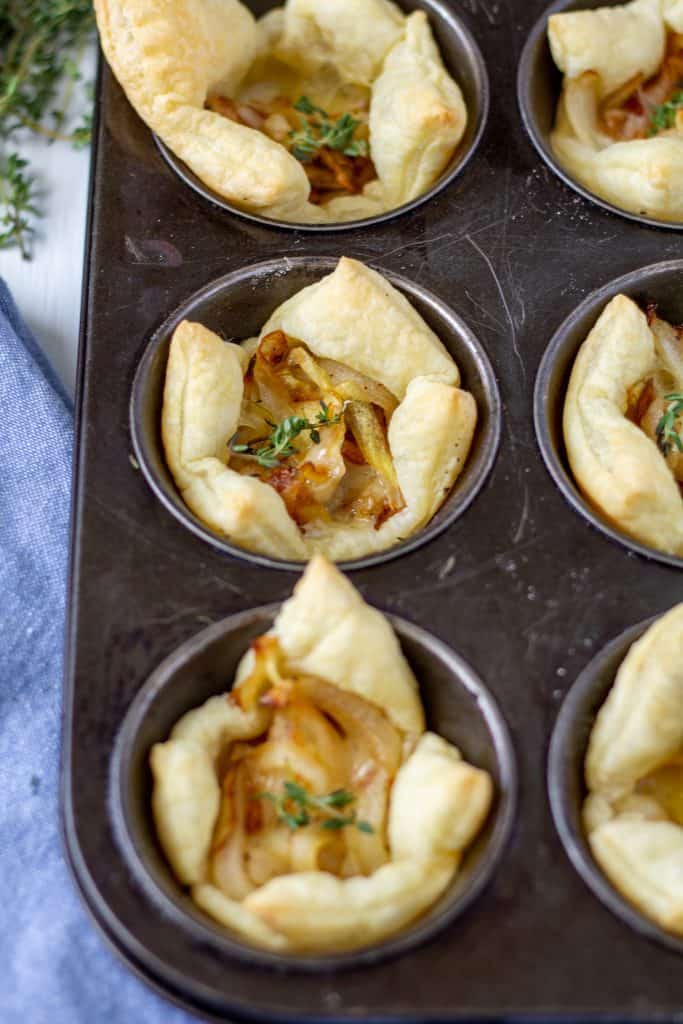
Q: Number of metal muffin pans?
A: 1